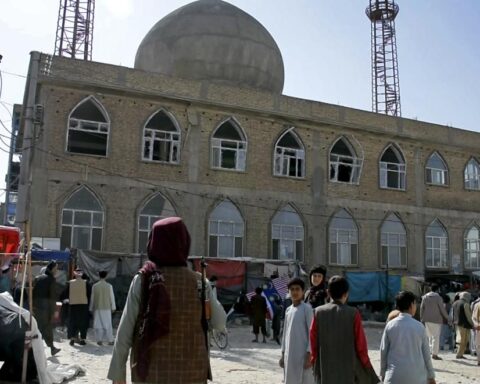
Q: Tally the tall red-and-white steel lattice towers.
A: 2